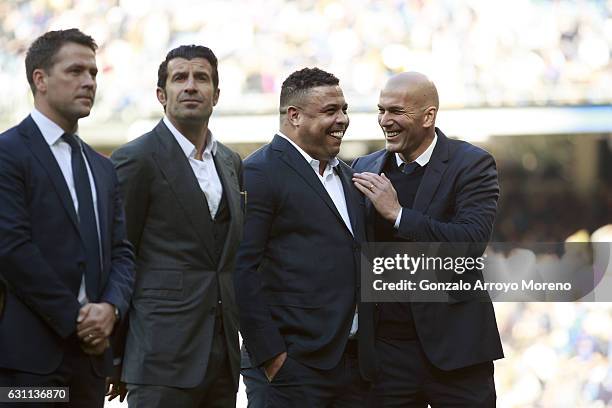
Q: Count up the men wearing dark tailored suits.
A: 4